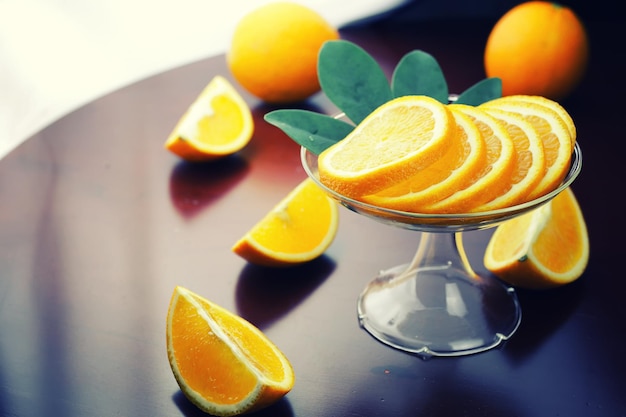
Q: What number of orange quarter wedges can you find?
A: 4